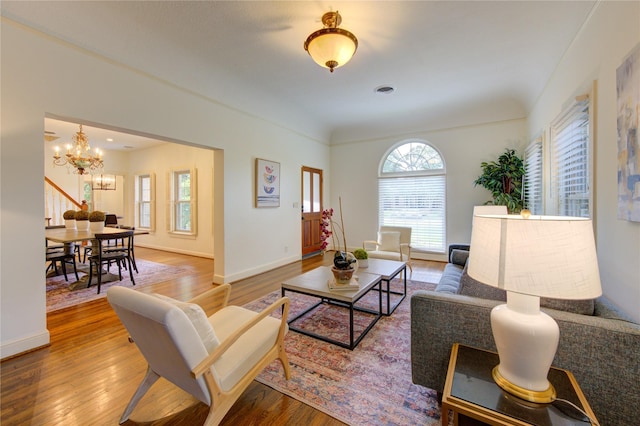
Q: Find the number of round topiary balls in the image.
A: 3